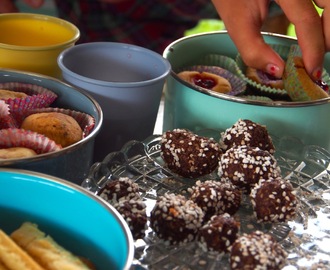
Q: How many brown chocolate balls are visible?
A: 10